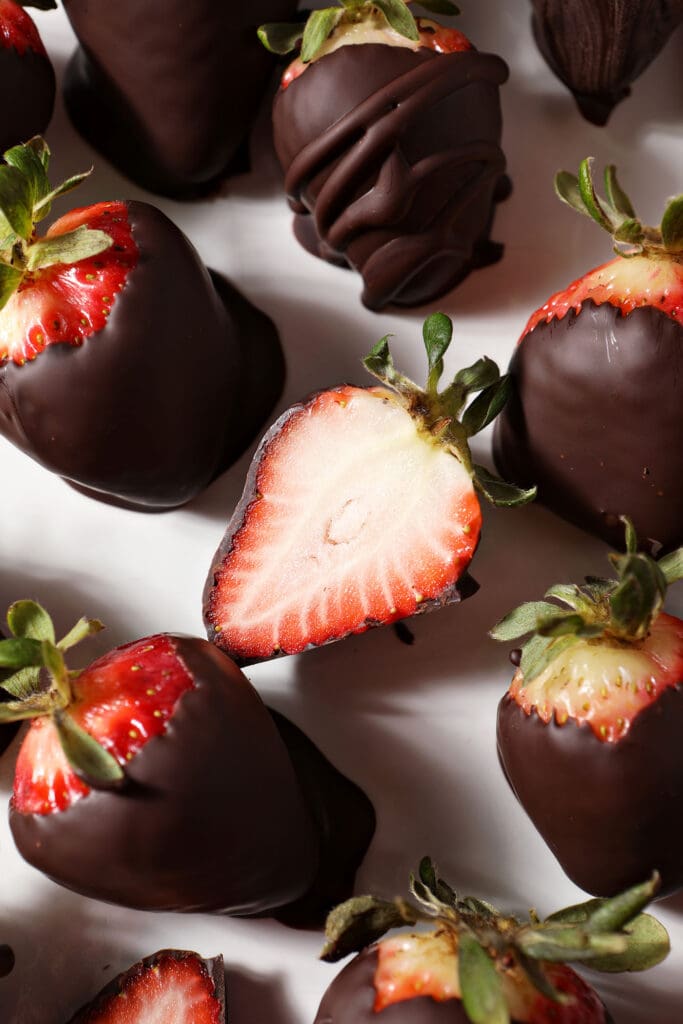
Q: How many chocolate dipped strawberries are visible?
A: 11